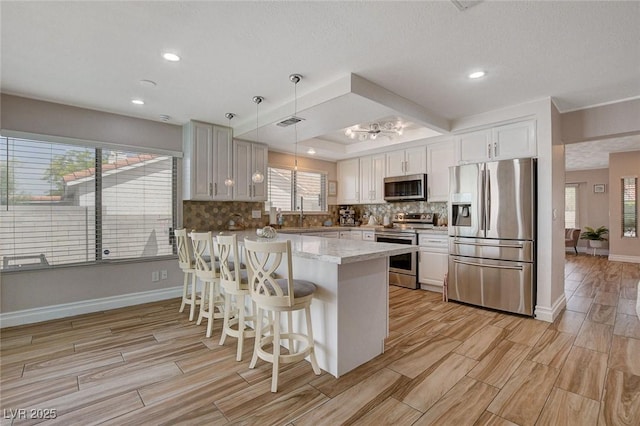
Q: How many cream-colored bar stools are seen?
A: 4